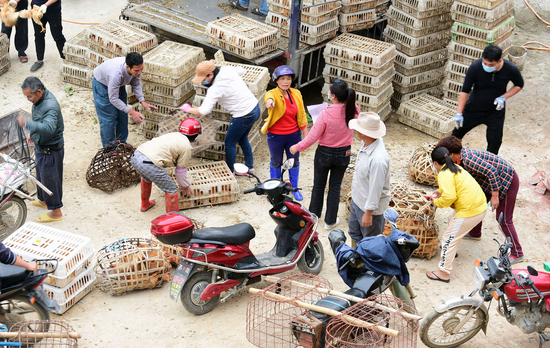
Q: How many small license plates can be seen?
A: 1